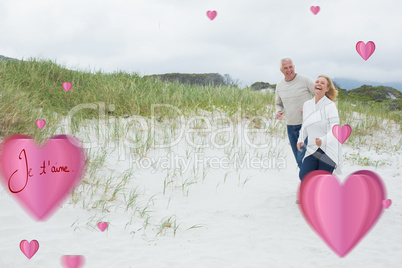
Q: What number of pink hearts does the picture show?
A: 12